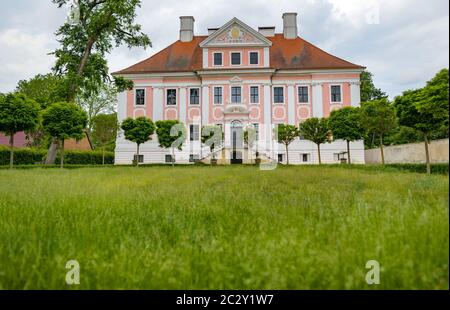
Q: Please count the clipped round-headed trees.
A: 12